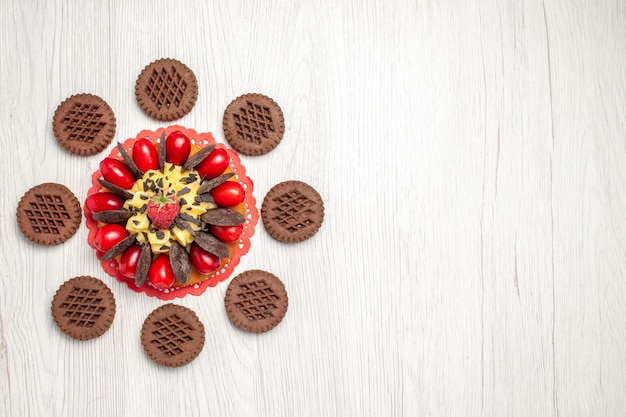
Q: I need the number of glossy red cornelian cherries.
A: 11